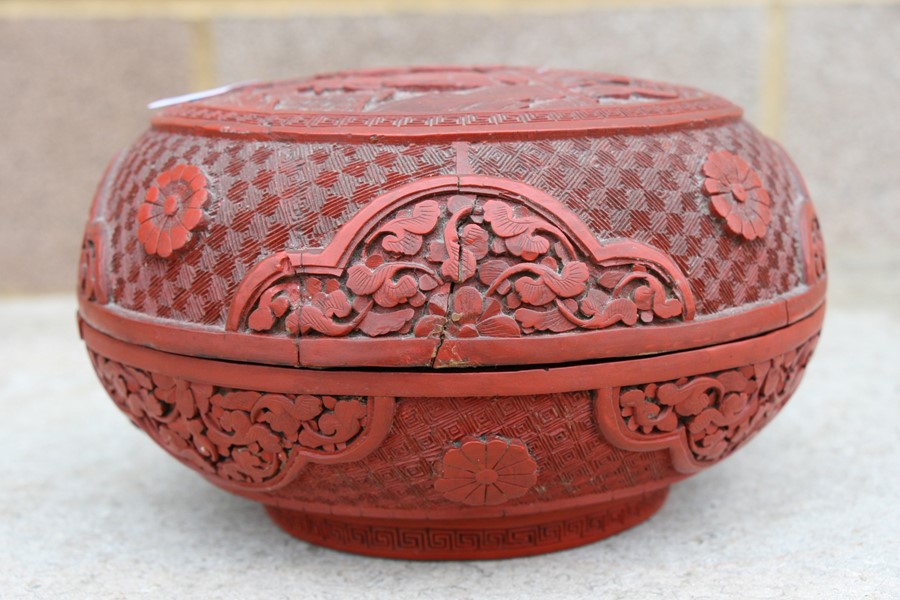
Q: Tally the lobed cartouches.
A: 5